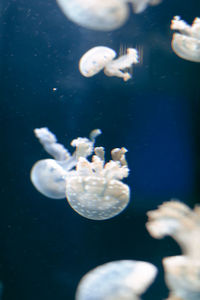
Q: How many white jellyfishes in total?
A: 7